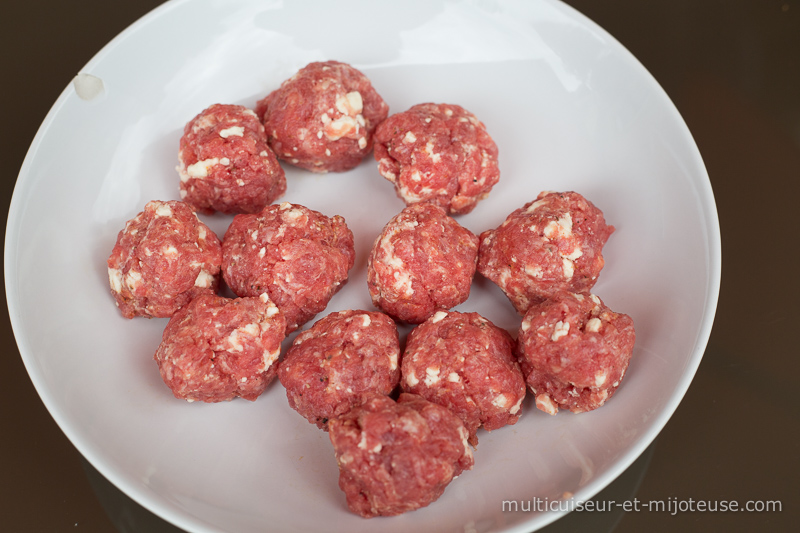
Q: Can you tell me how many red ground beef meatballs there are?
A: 12